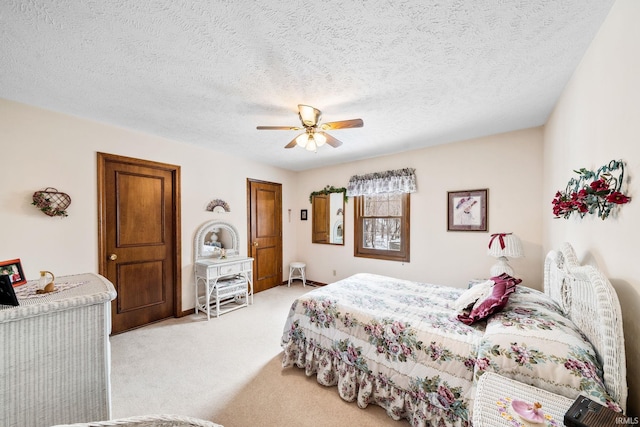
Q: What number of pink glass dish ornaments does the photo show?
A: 1